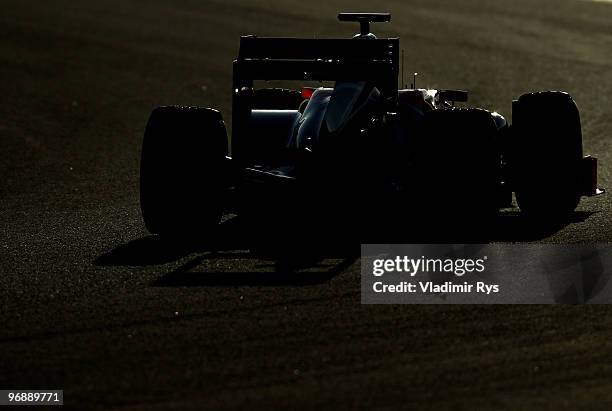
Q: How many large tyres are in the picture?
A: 3